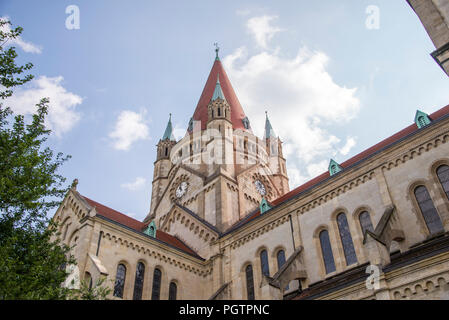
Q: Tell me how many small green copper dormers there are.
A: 4